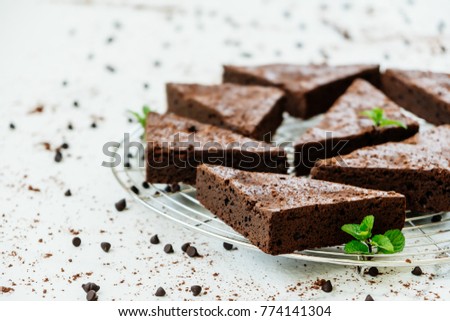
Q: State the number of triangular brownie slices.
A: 7